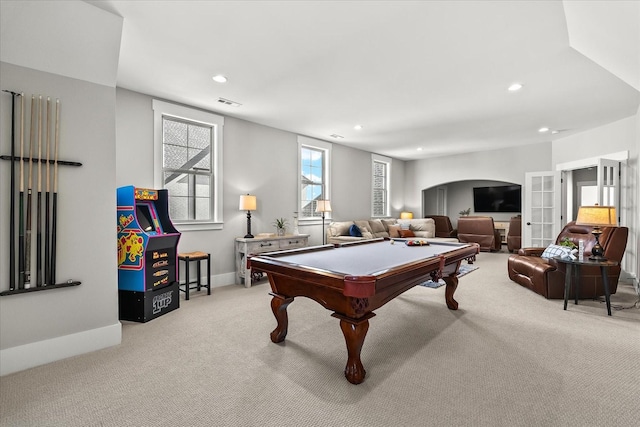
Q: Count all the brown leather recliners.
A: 4